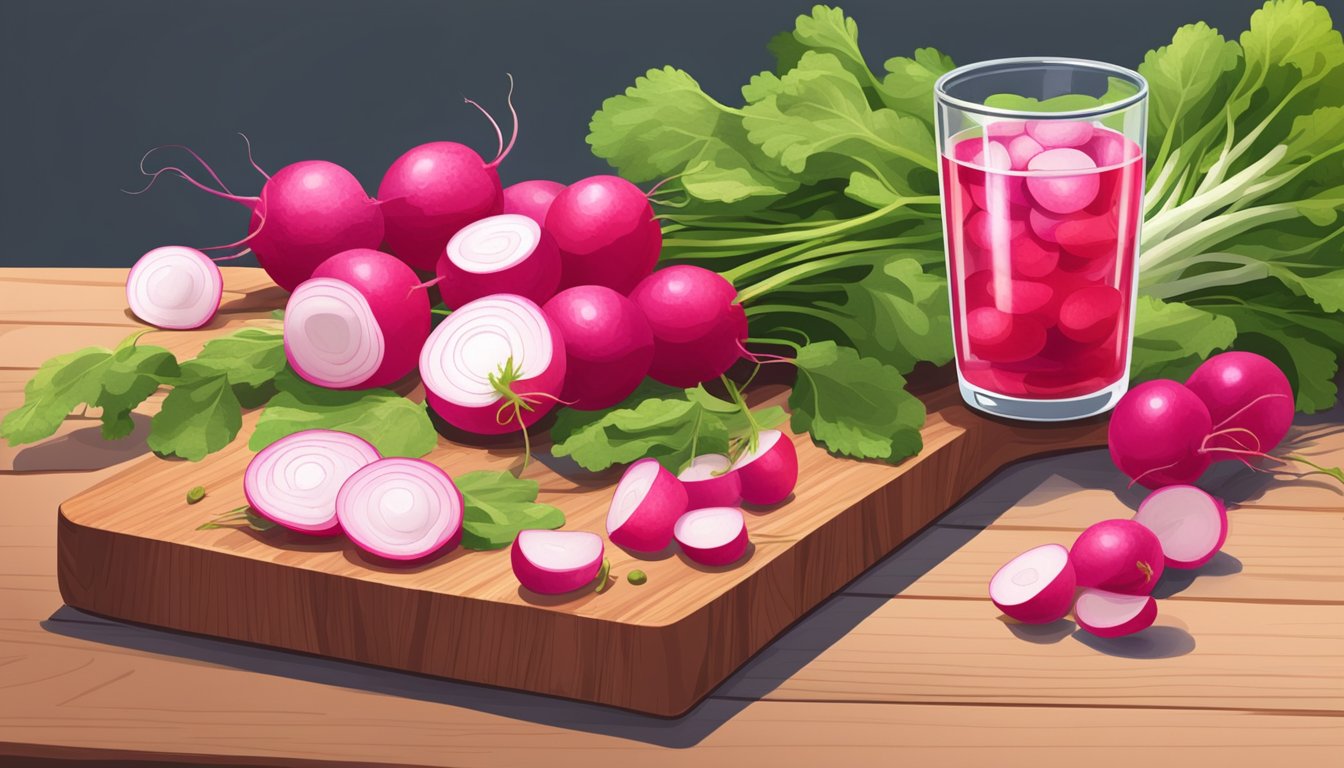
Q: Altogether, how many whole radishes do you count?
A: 9